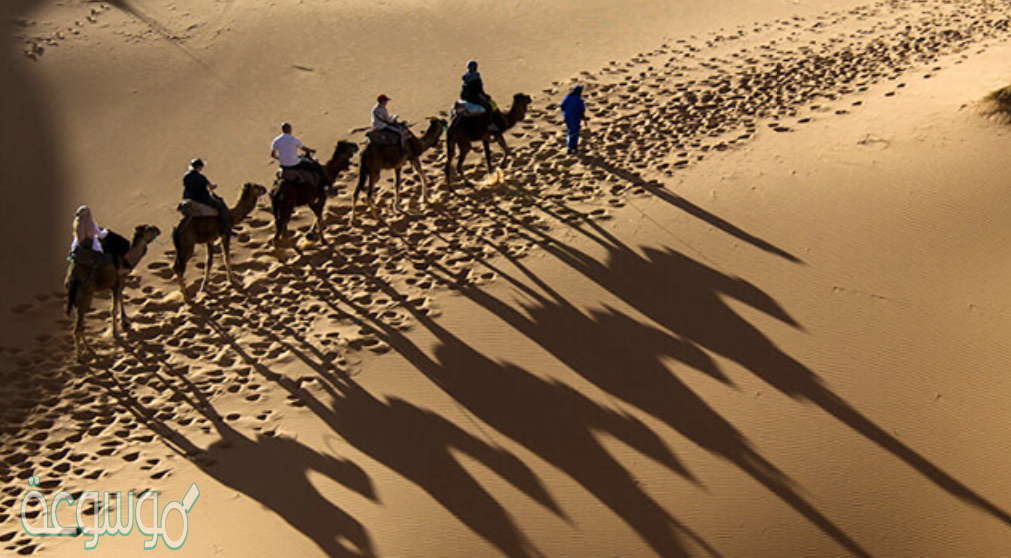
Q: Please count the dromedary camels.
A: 5